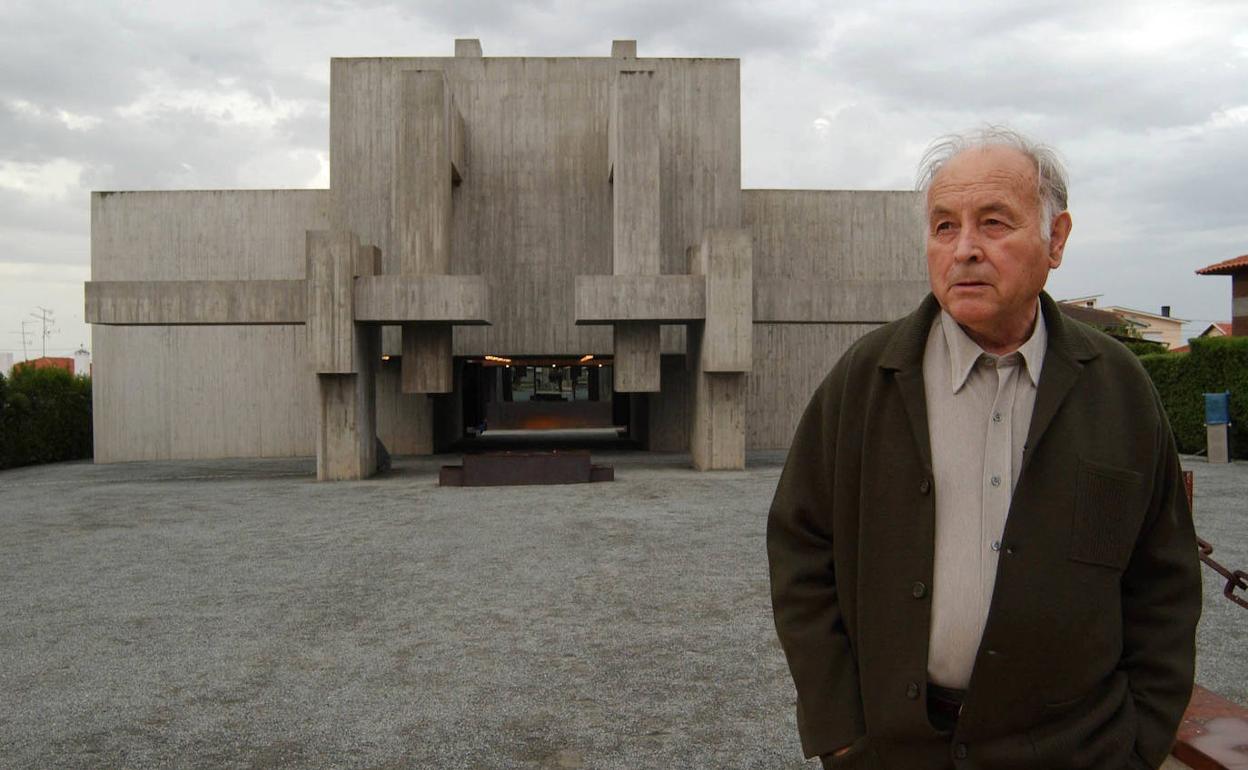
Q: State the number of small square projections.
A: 2